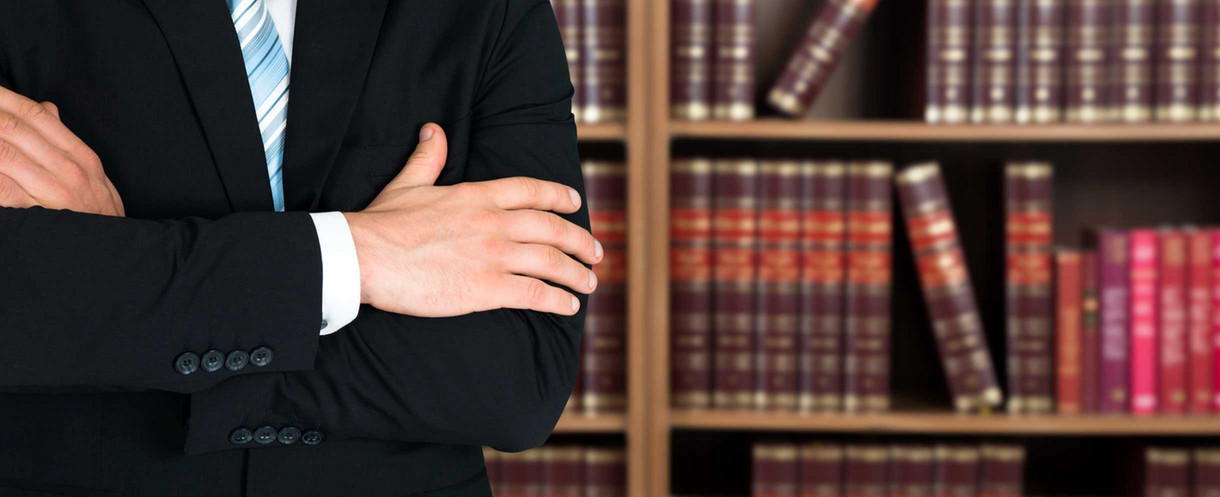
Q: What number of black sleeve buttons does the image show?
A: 8